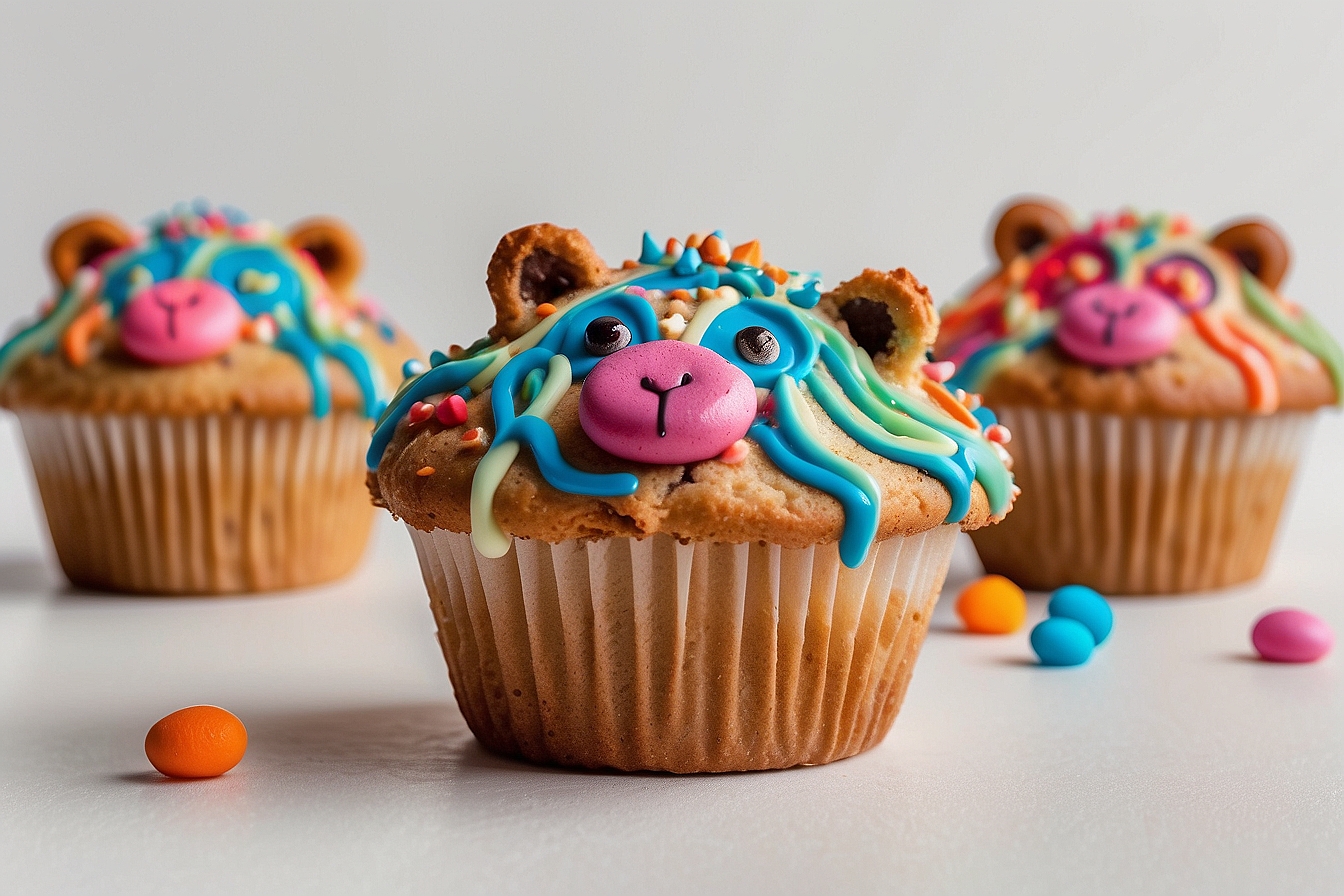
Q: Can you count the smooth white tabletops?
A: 1